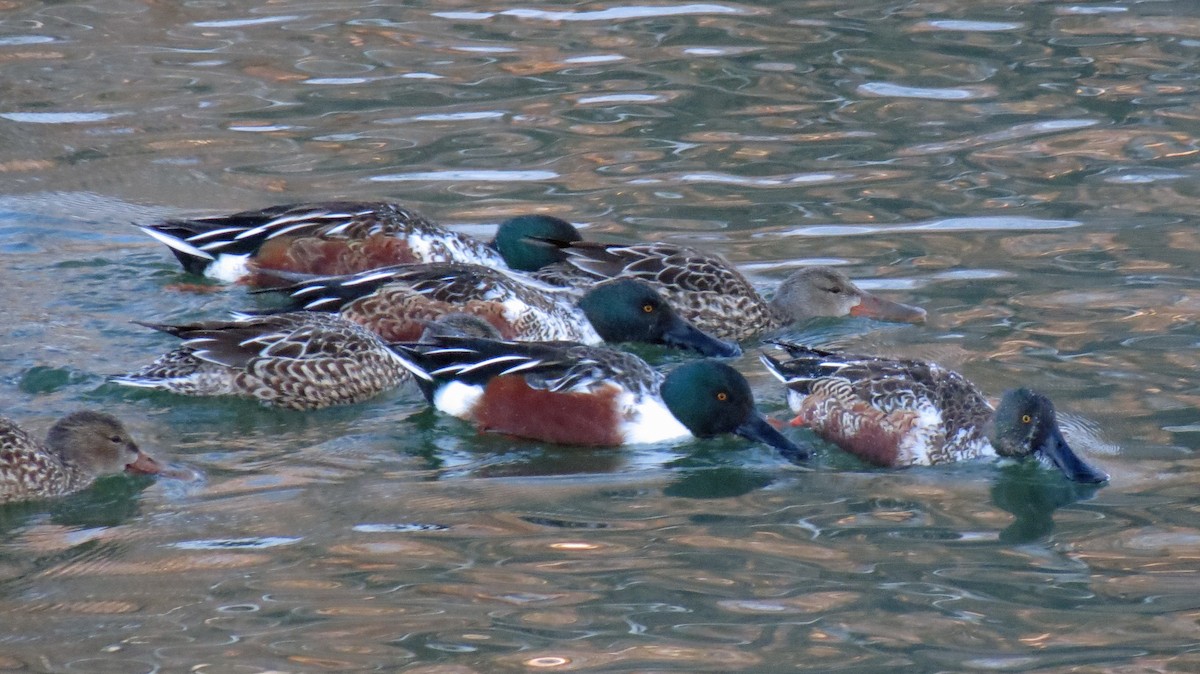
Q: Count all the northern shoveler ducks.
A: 7